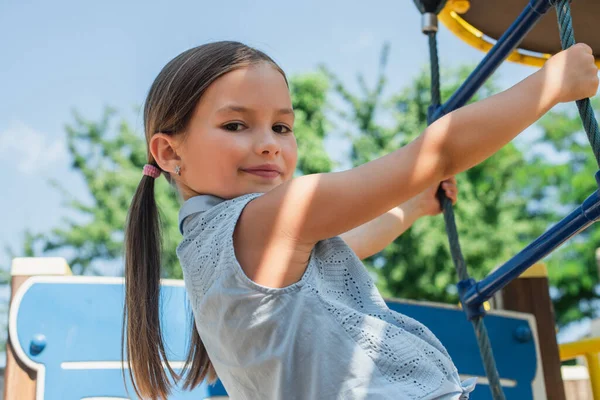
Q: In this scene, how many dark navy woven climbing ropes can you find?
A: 2